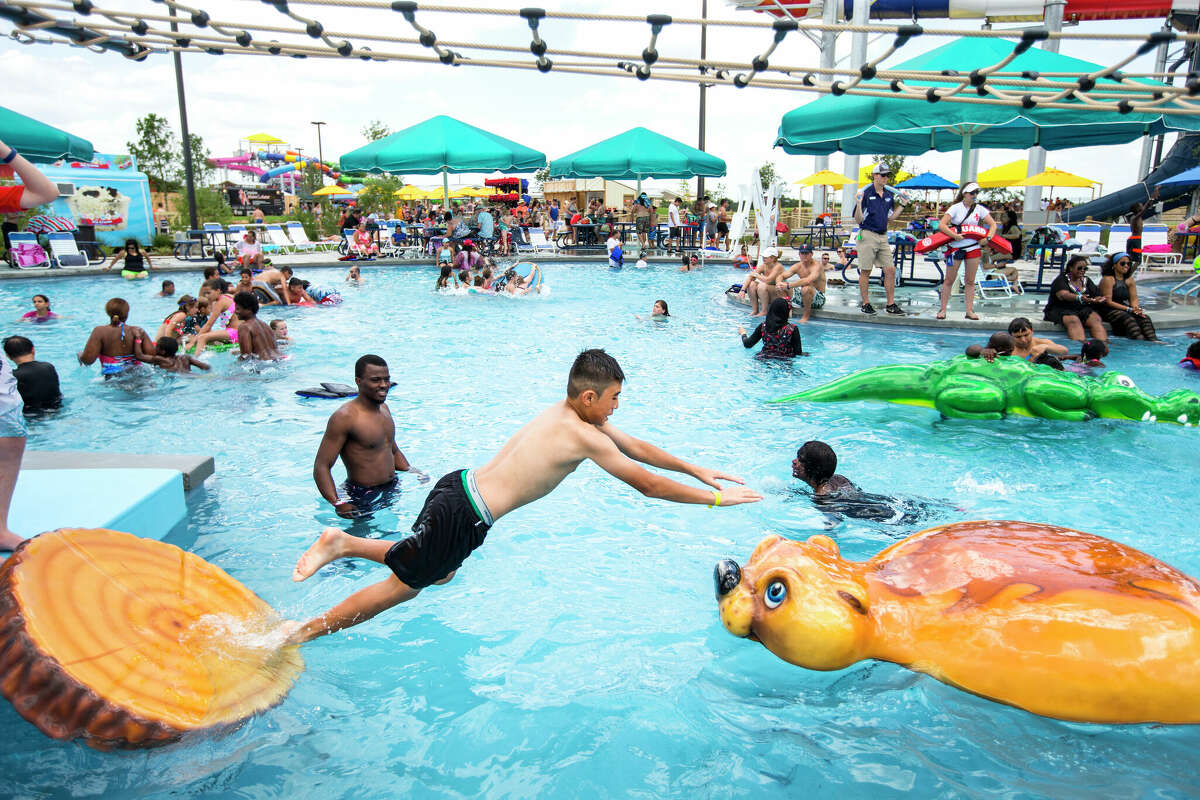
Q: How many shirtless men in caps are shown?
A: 1